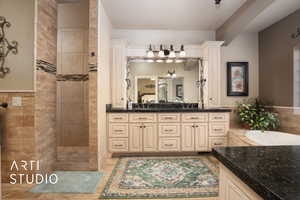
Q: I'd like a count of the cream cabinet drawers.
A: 11